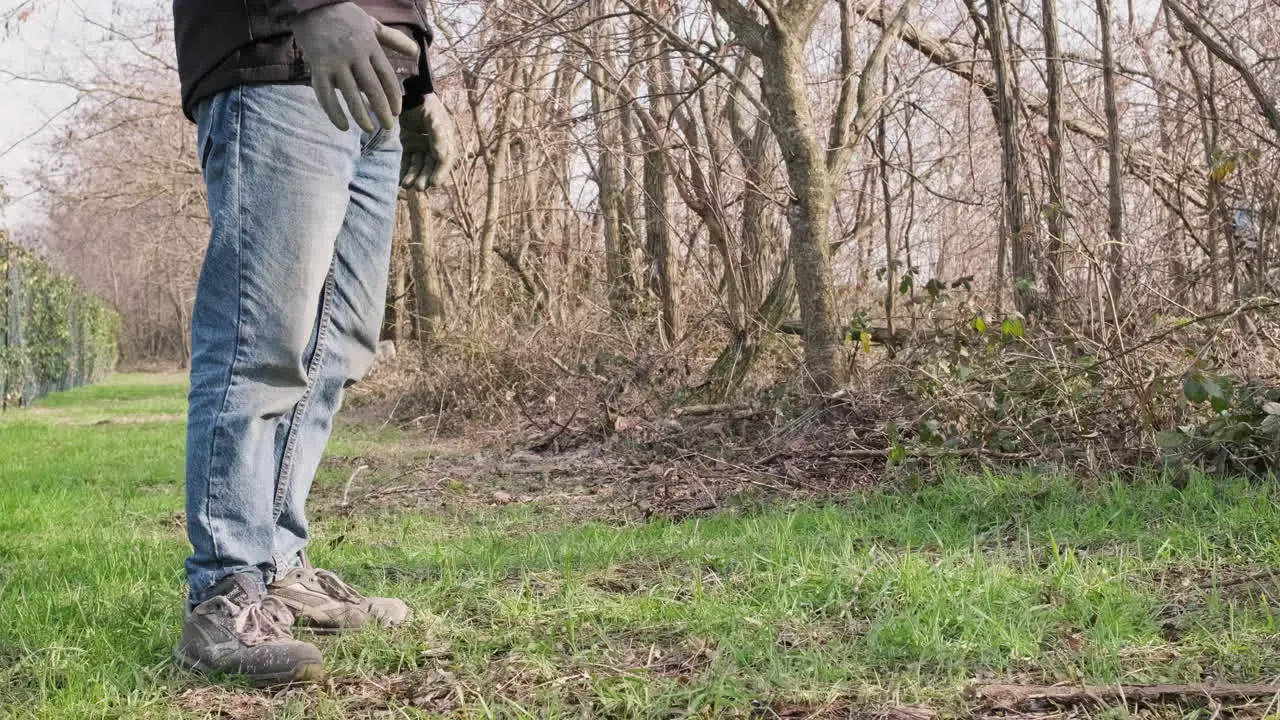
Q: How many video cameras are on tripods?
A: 0